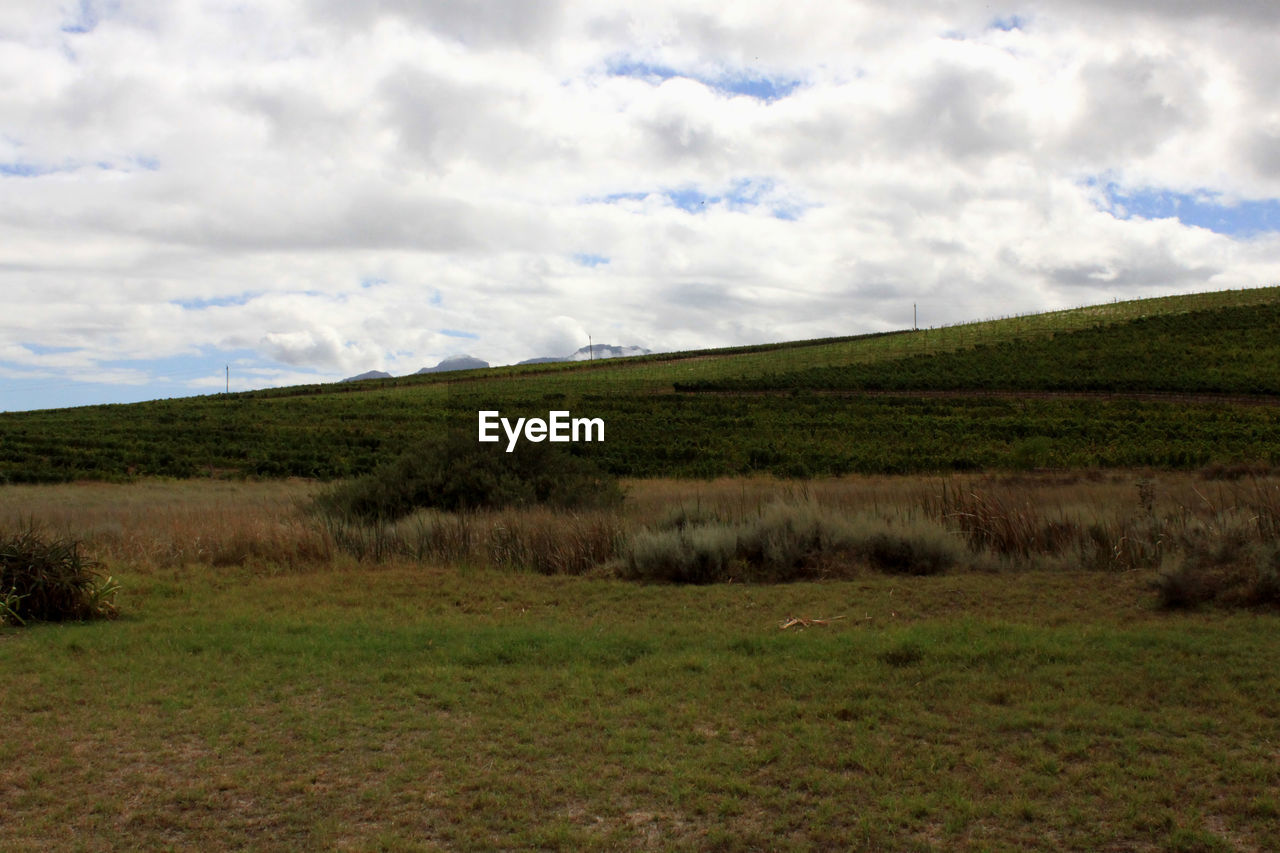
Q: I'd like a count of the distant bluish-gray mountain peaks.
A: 3